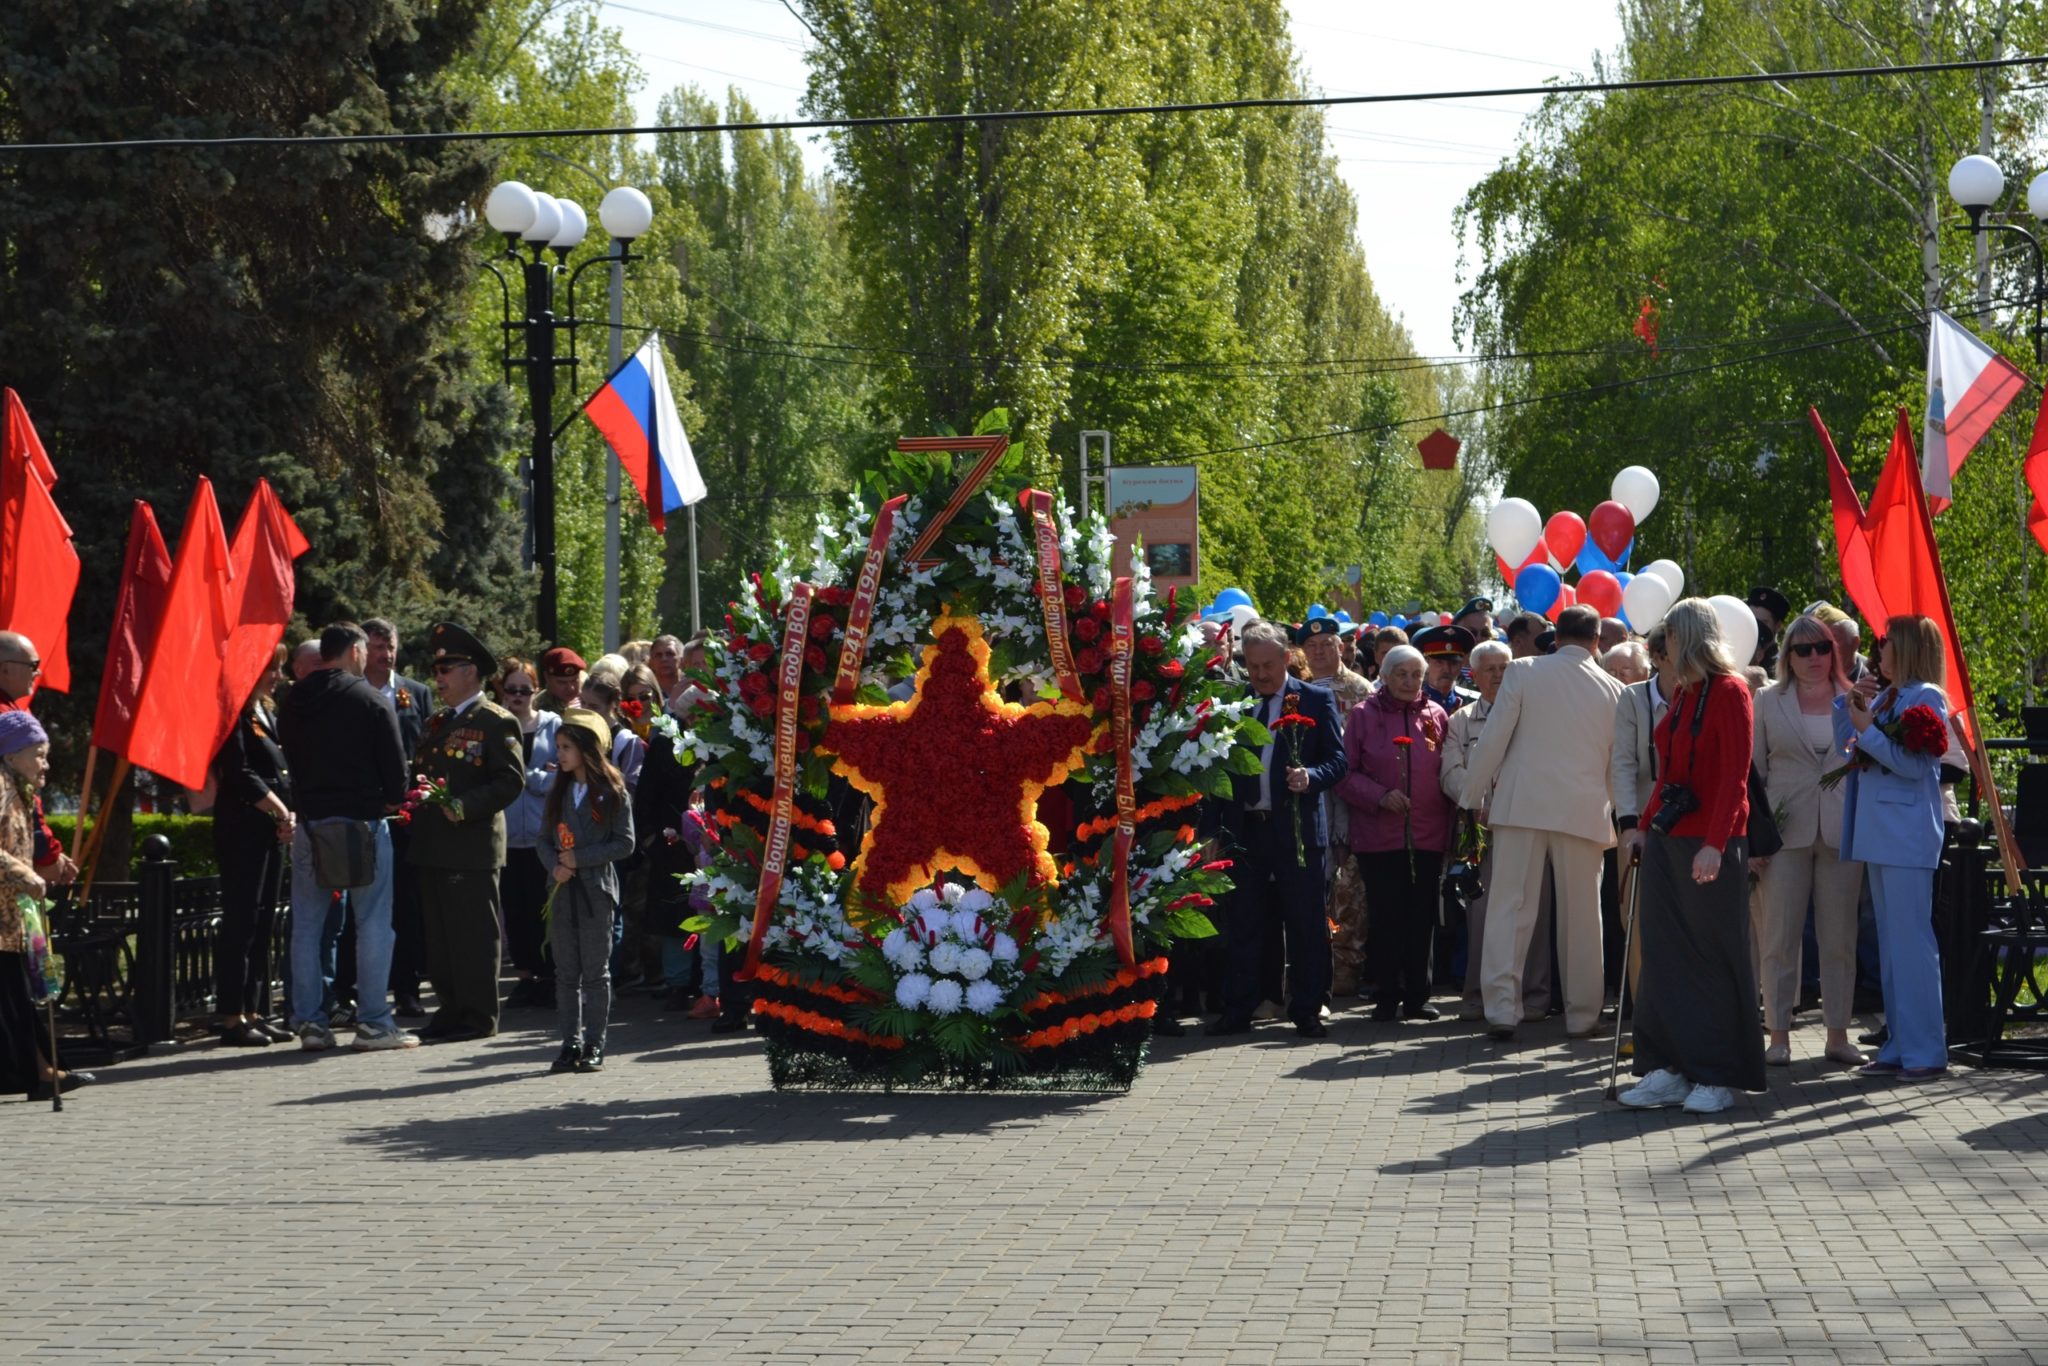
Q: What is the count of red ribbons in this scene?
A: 4